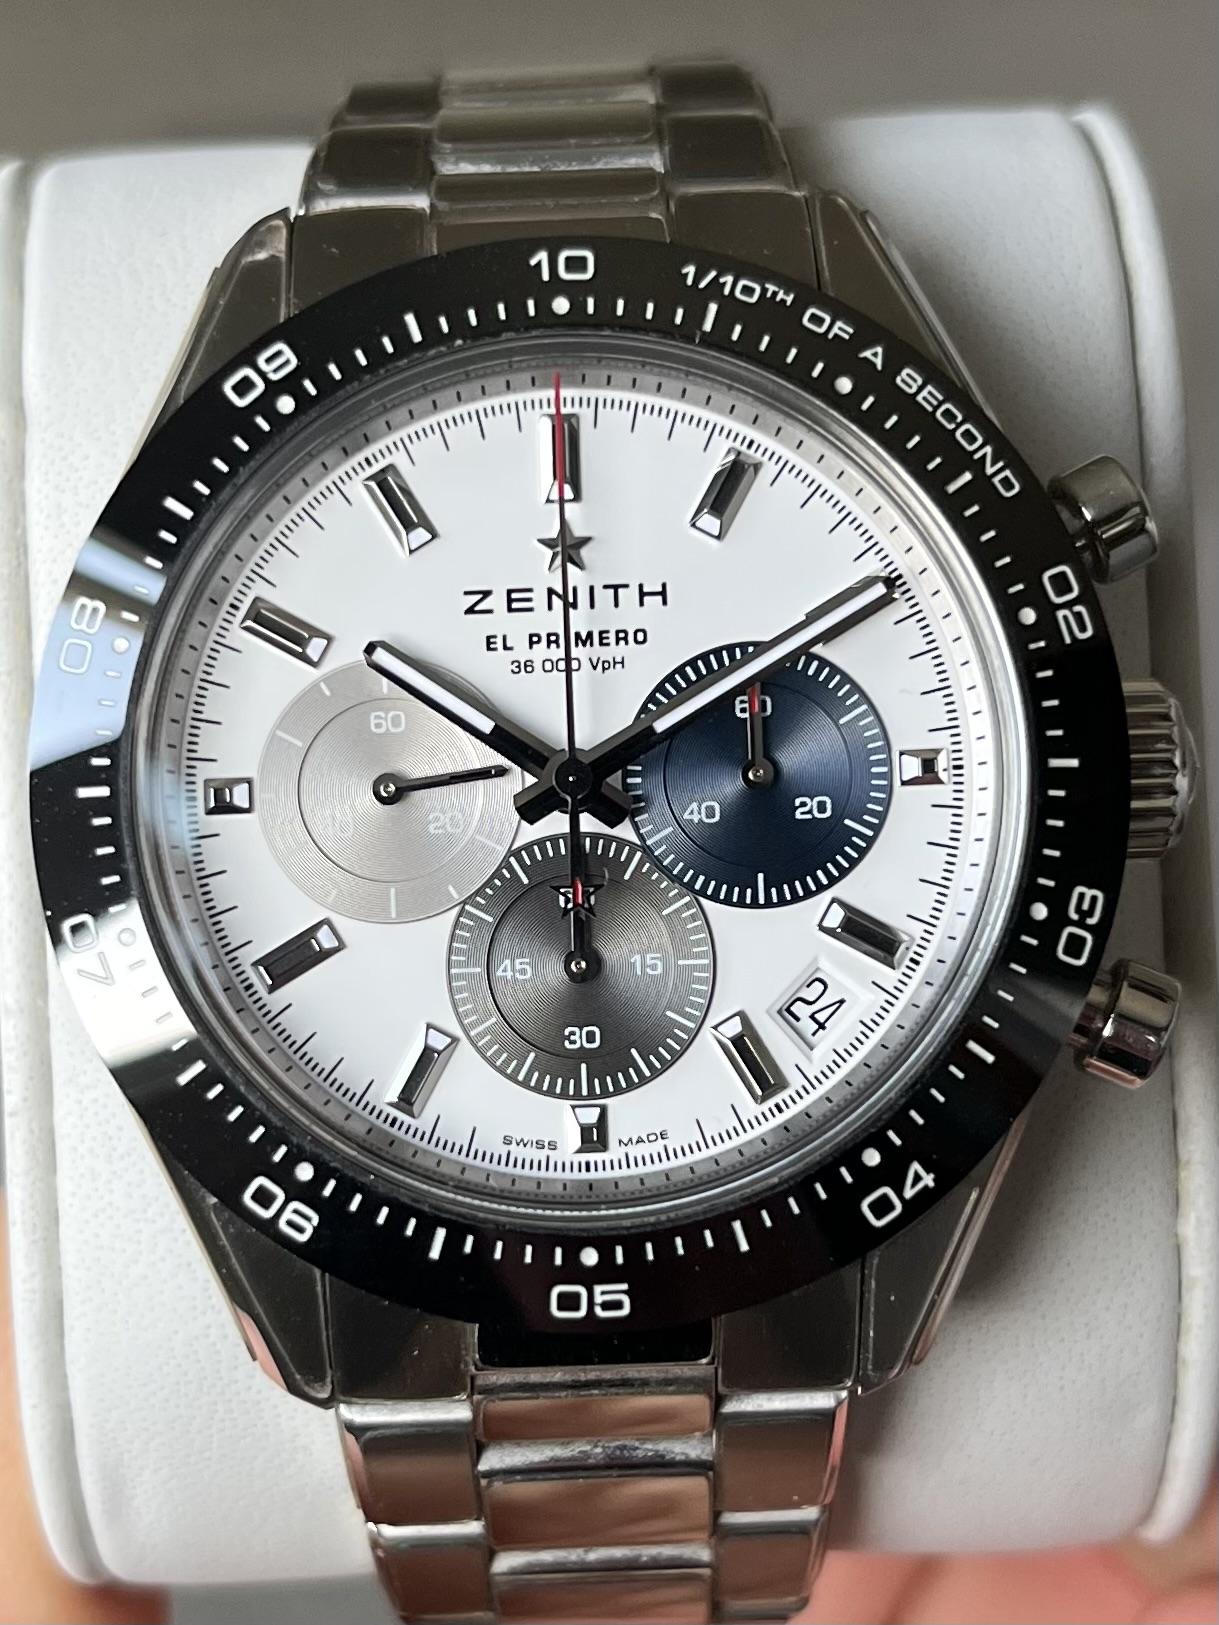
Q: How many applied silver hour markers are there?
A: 12